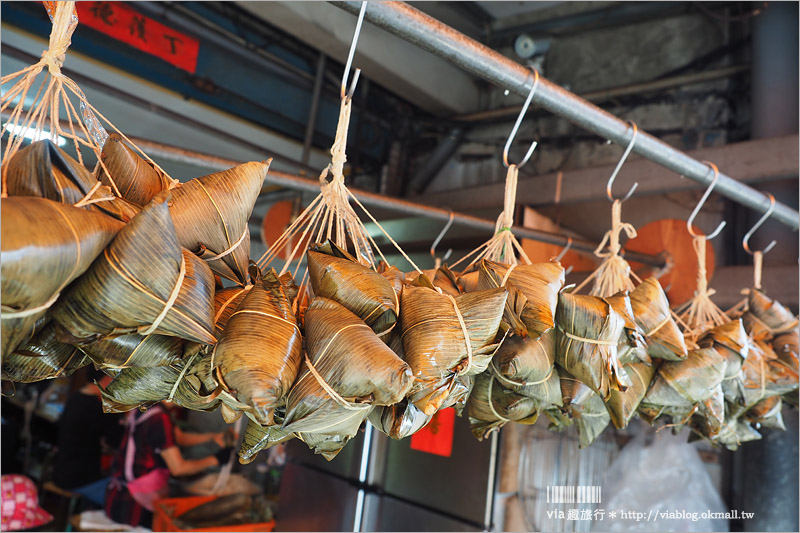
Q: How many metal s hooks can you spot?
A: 7